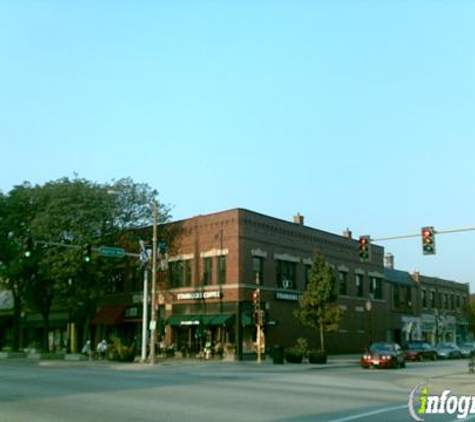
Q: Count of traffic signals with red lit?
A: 3